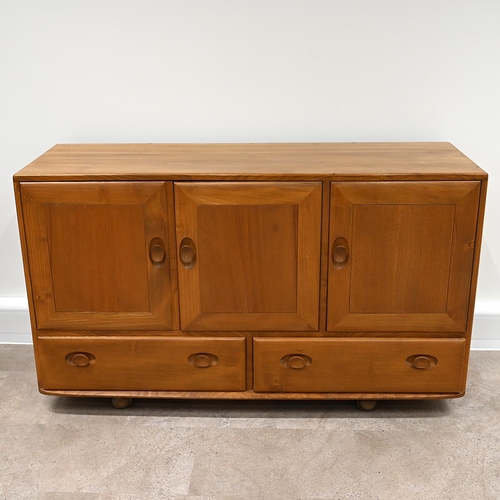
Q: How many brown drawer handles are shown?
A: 4